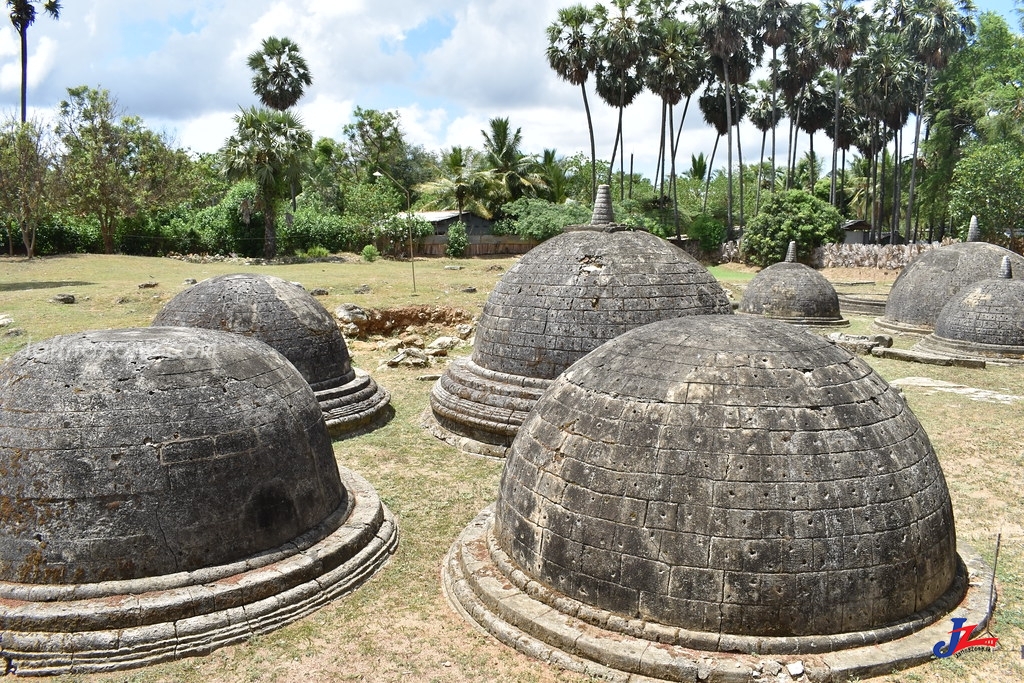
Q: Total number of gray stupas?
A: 7